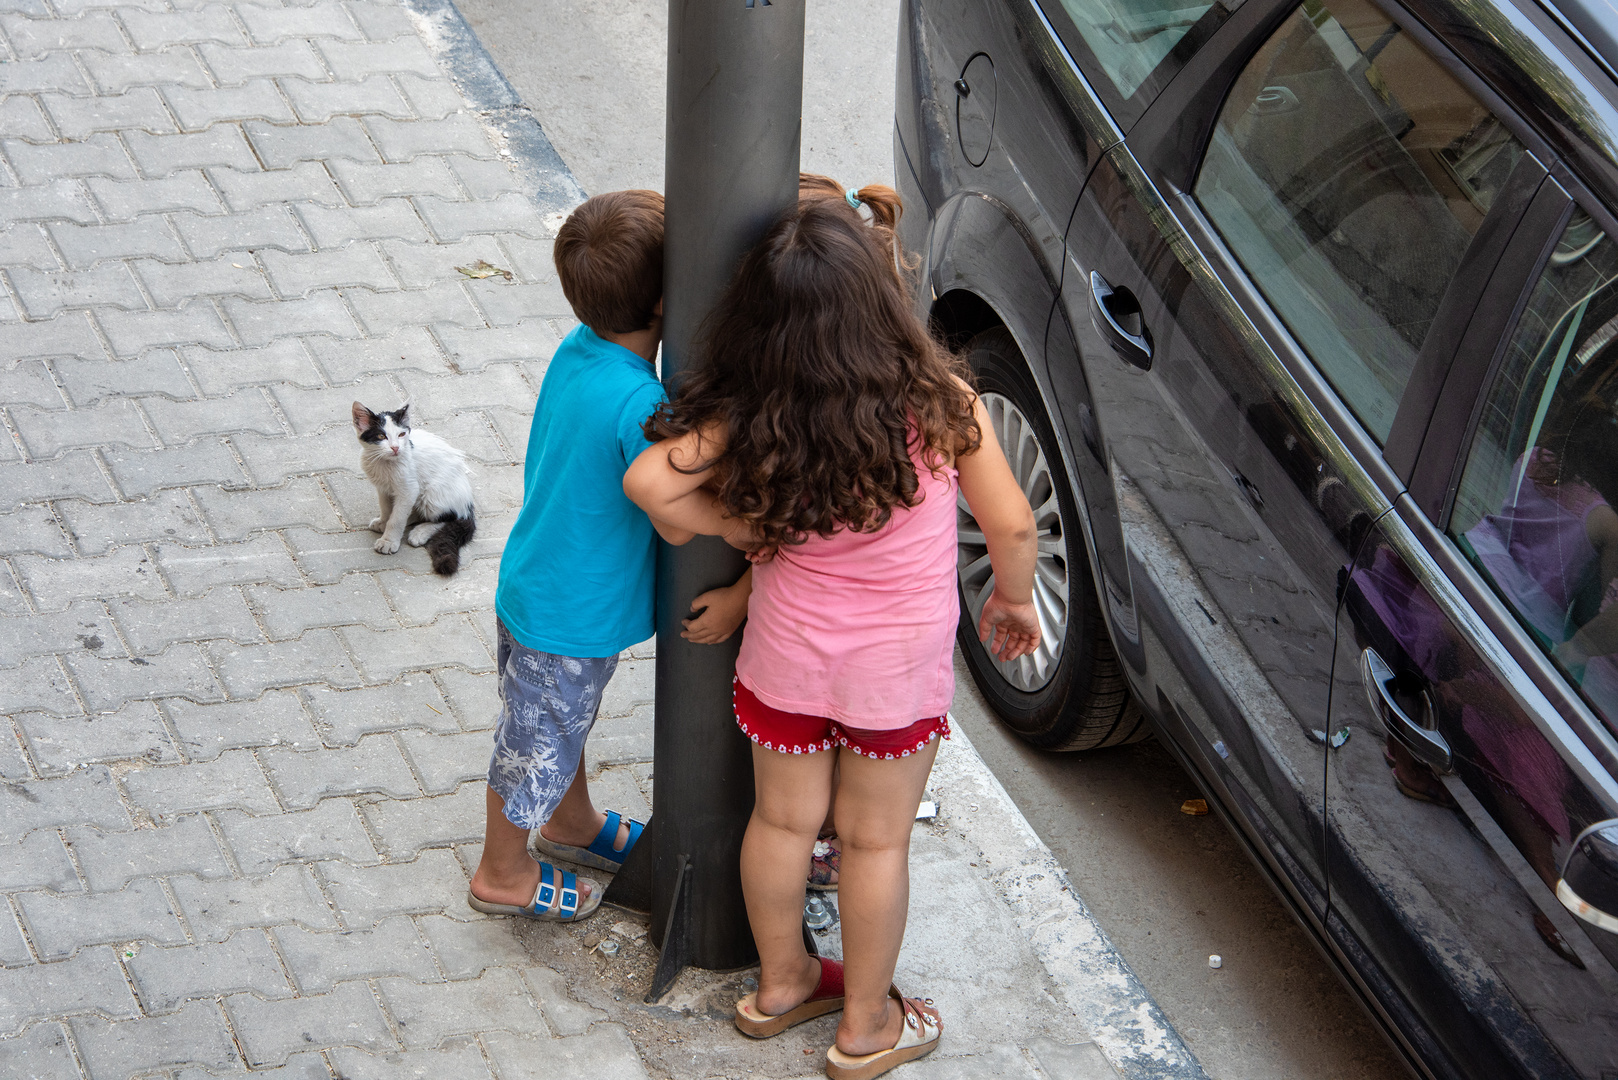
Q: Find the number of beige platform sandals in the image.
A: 2